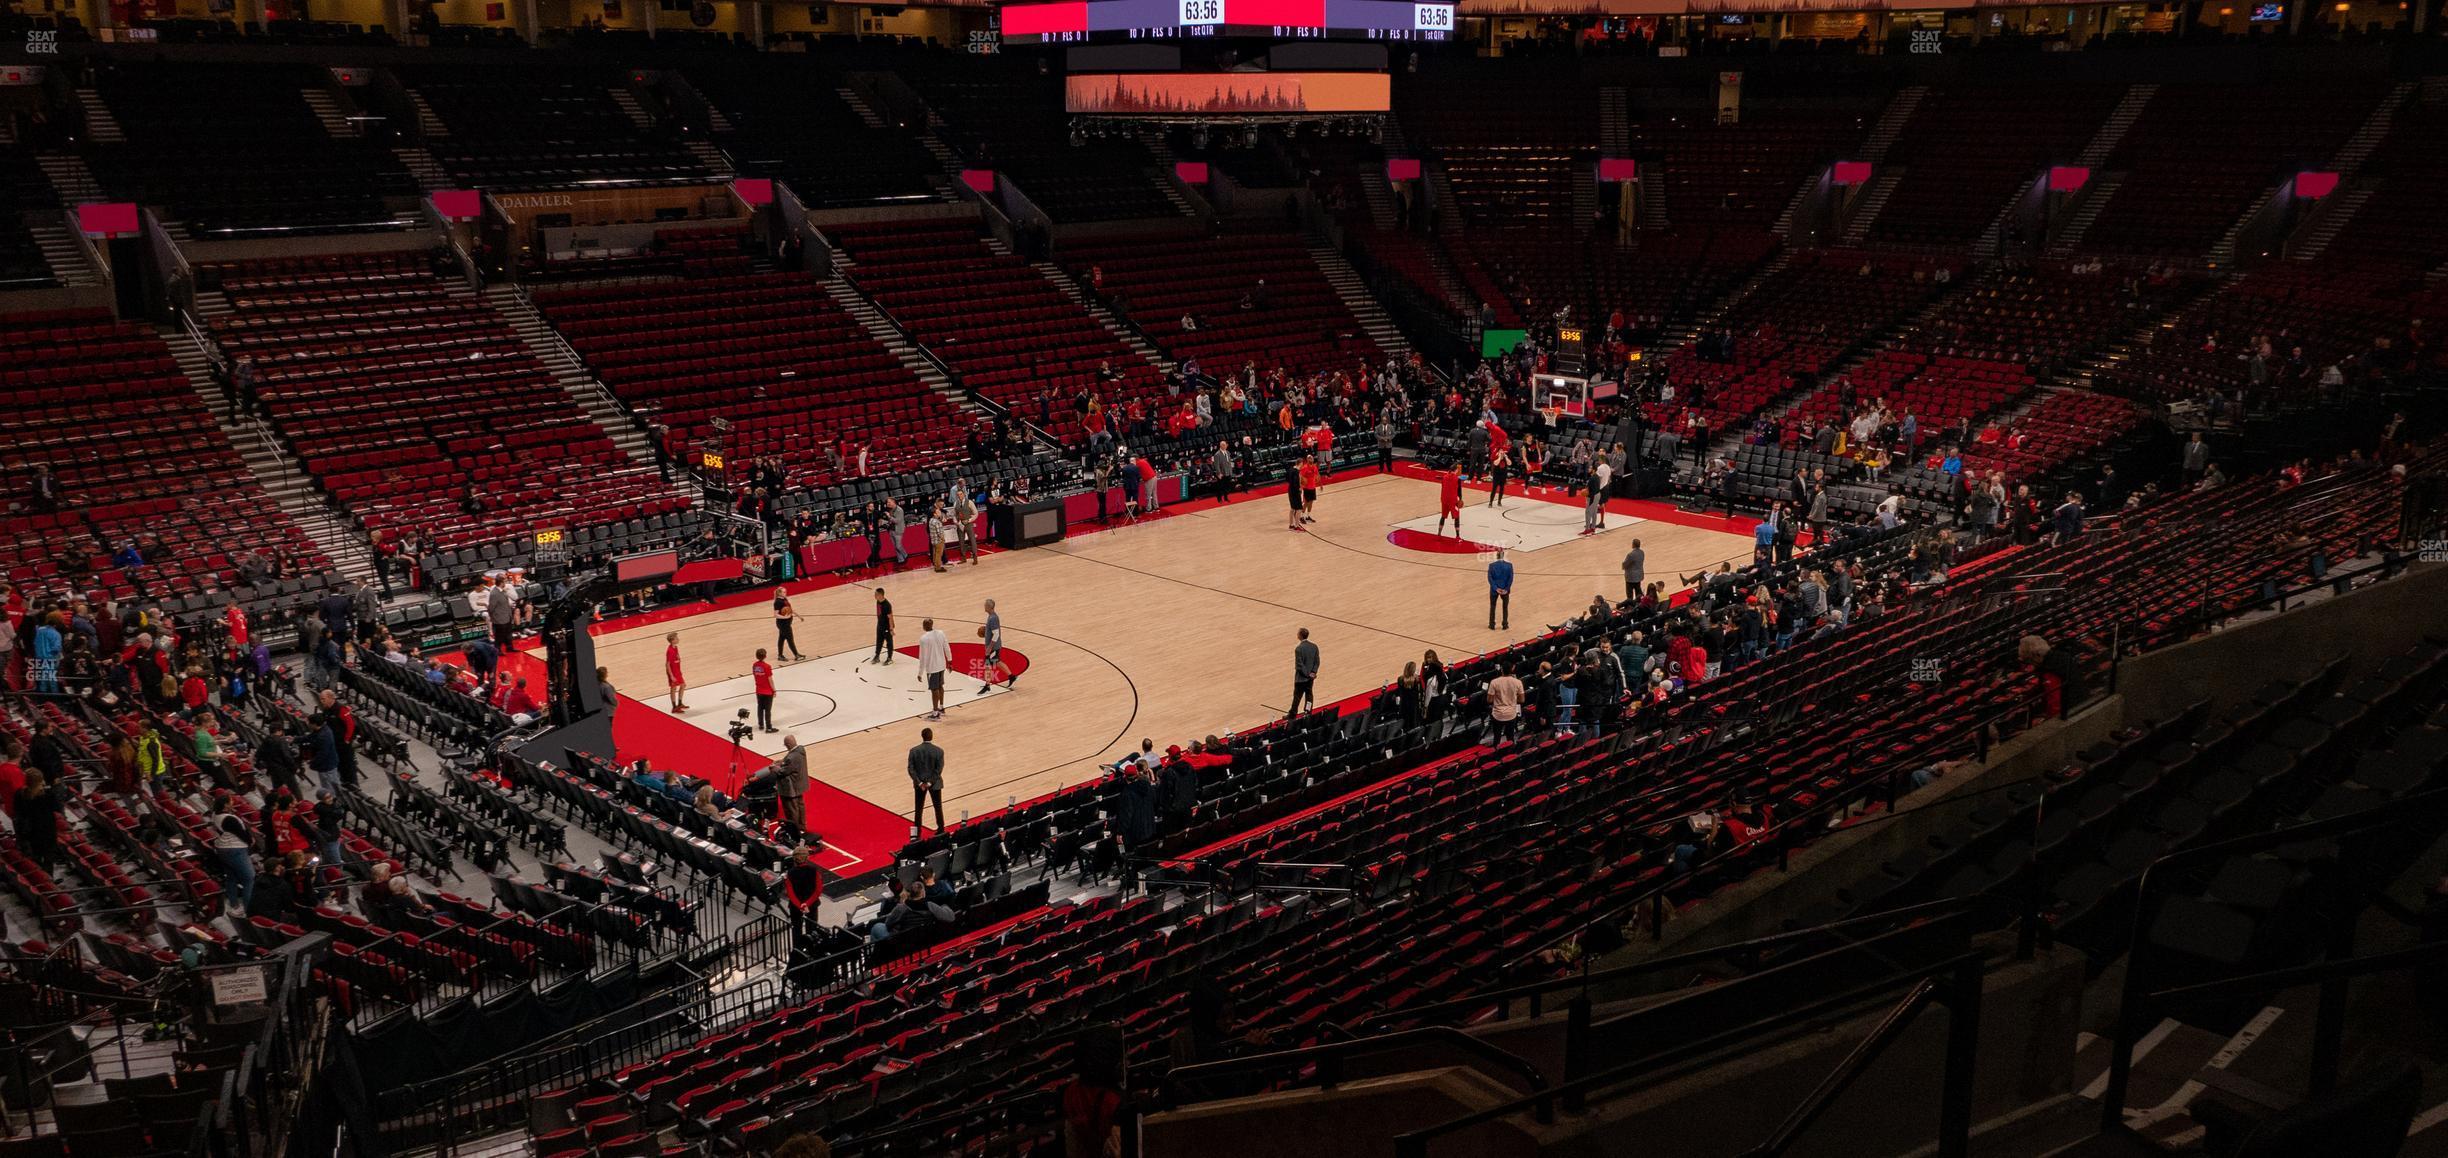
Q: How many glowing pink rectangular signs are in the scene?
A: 10